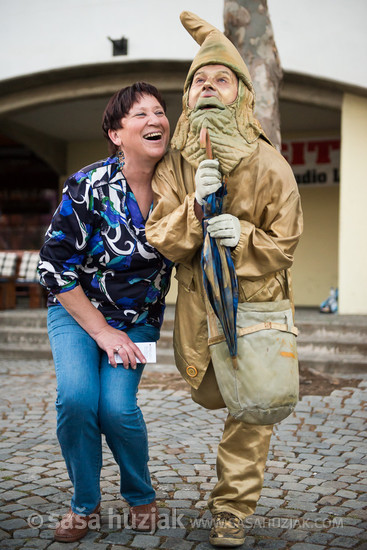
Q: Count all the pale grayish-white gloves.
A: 2